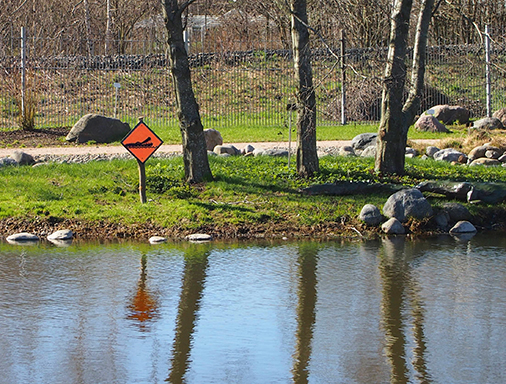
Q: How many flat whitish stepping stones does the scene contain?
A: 4